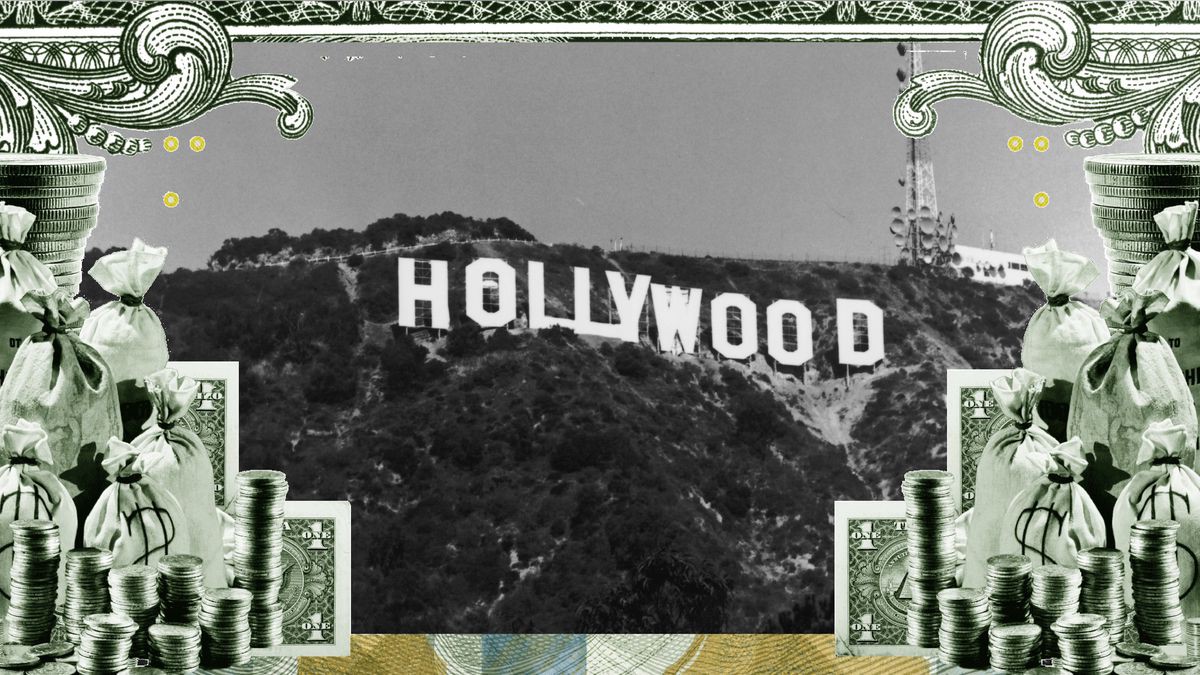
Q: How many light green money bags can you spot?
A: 12